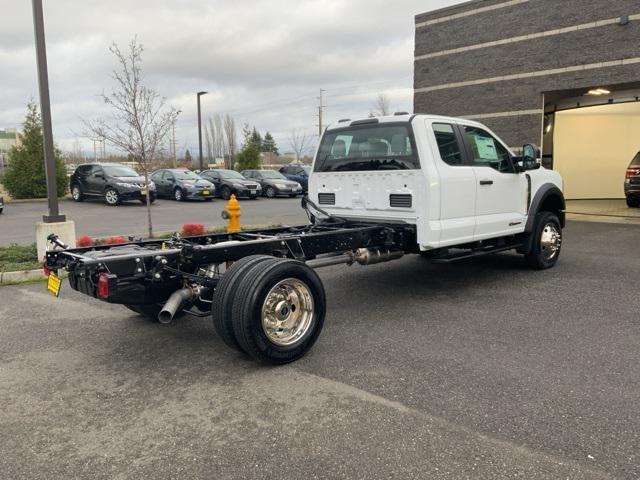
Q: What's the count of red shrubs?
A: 3